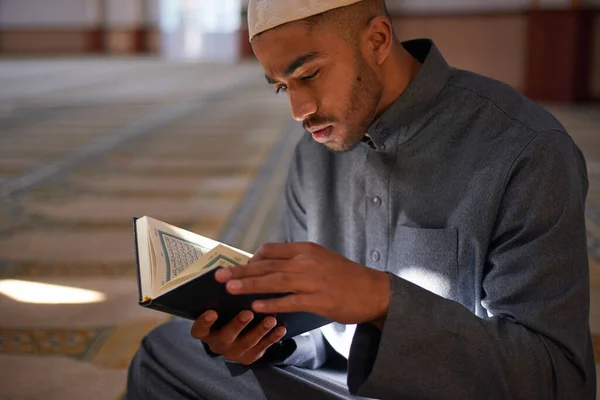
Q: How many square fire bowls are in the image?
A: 0